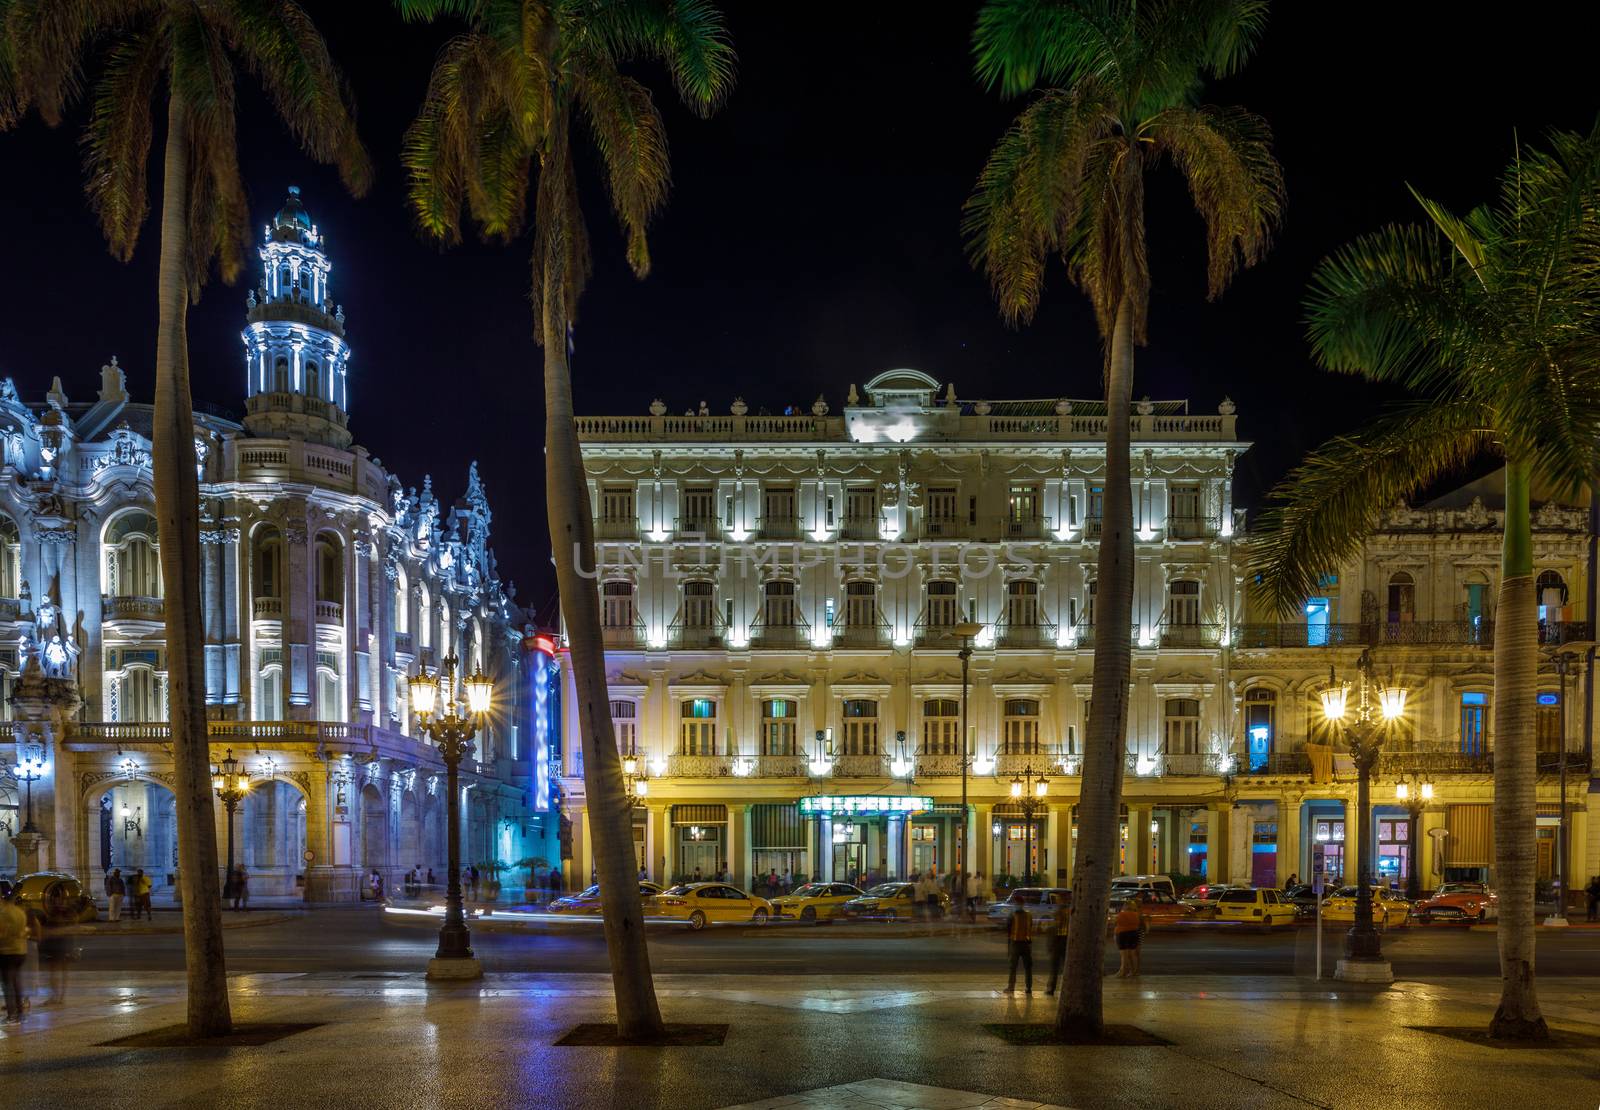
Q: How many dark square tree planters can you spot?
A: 4